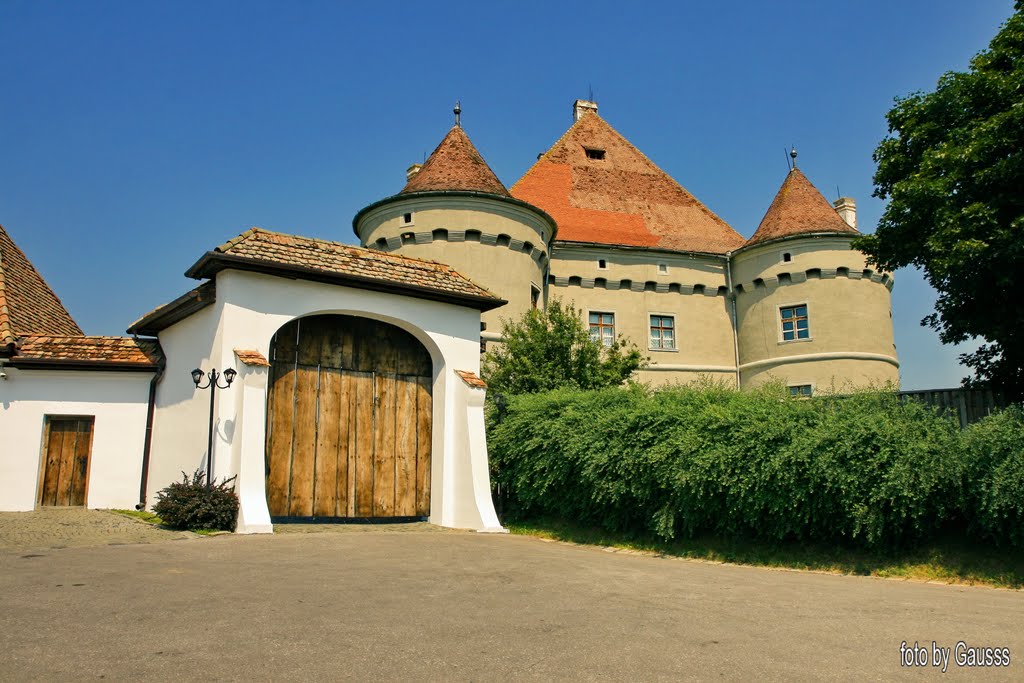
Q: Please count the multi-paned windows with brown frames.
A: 3